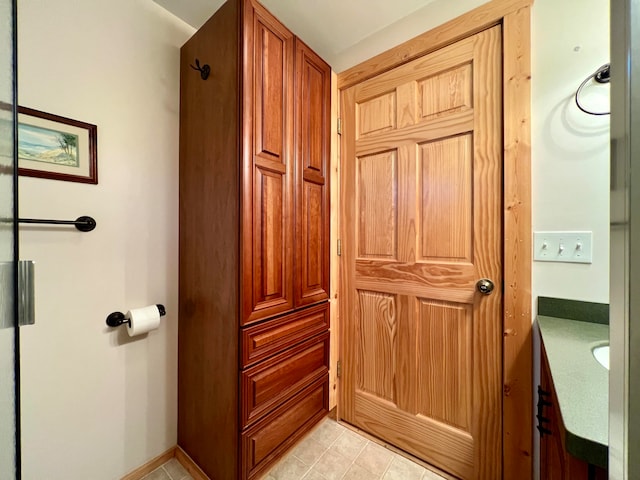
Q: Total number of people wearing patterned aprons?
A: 0